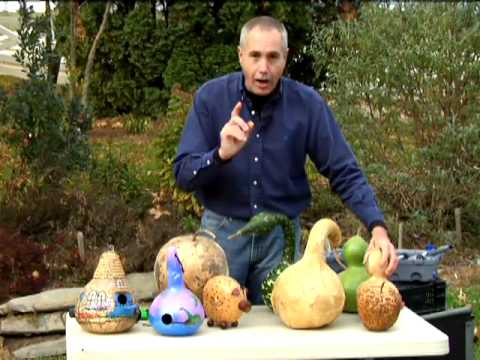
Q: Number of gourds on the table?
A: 8